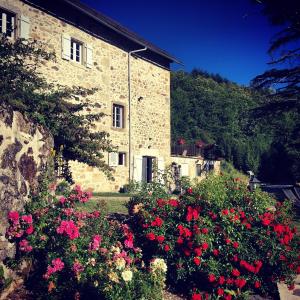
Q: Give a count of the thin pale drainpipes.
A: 1